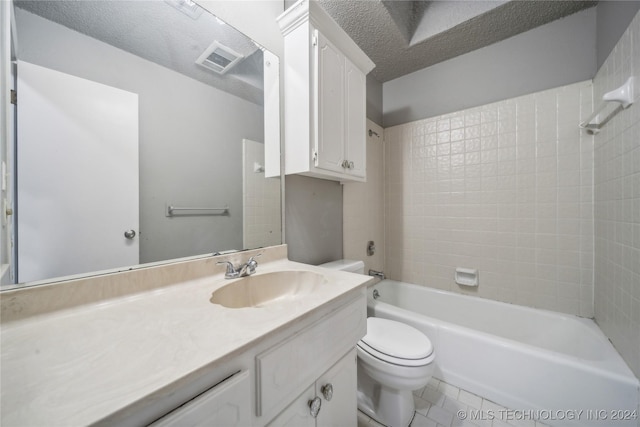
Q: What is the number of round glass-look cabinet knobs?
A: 4